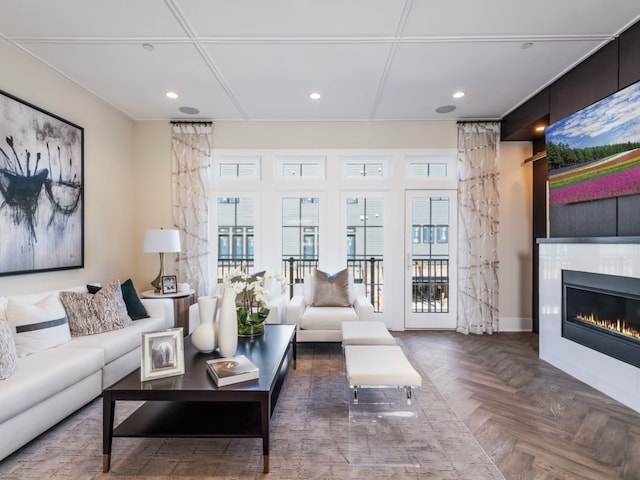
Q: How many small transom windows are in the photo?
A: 4